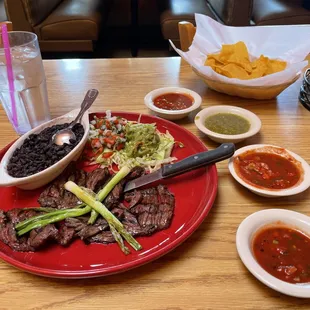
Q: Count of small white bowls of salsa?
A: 4